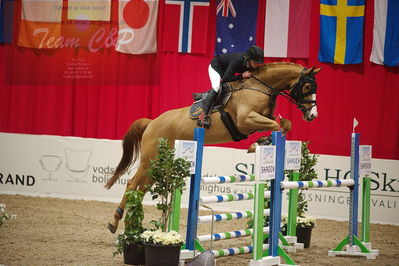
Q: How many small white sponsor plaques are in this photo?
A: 4